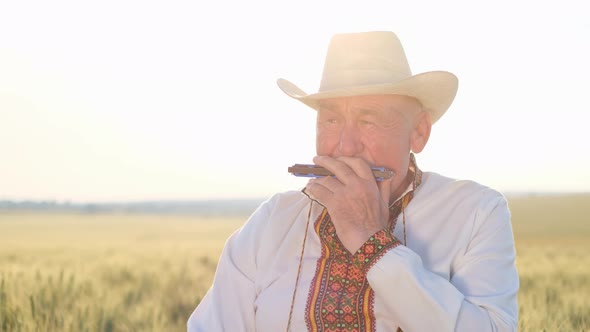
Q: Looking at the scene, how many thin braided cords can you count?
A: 2